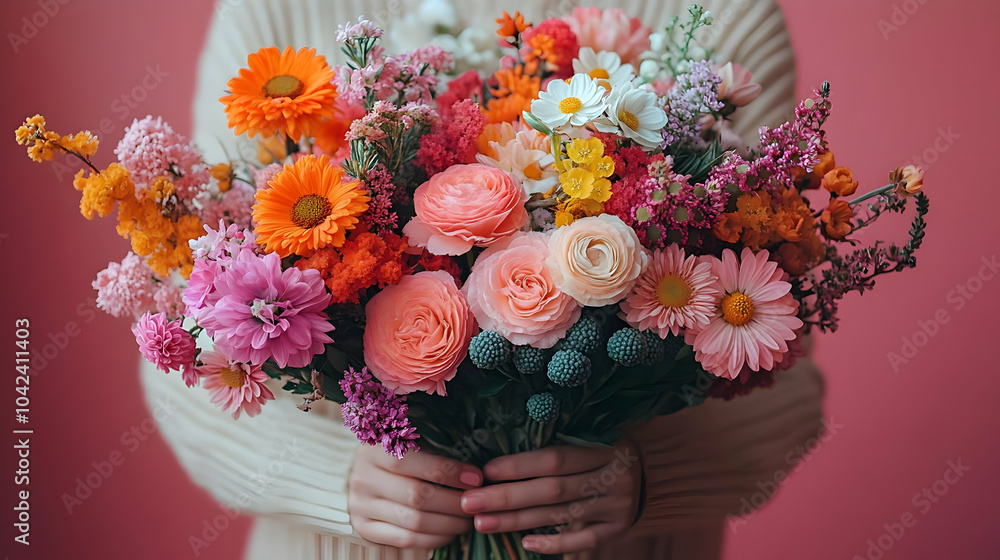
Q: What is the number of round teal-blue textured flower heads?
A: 7